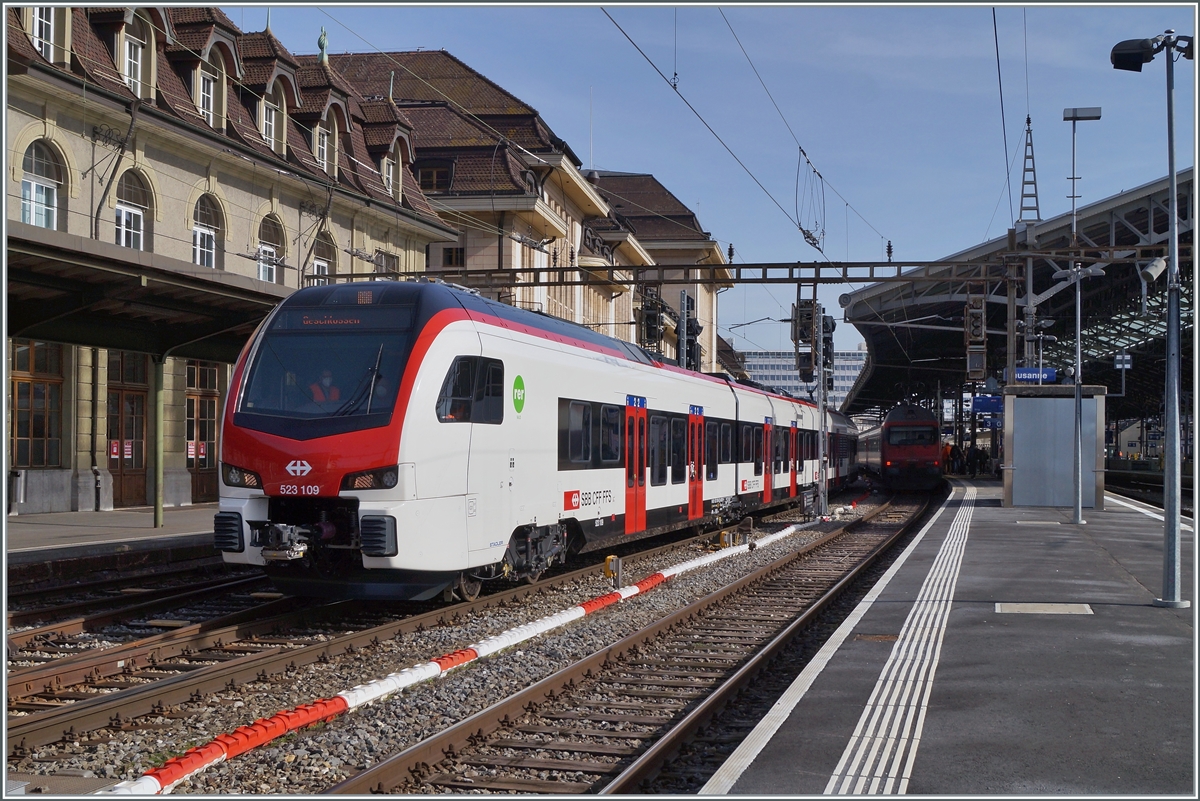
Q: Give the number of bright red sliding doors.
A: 4